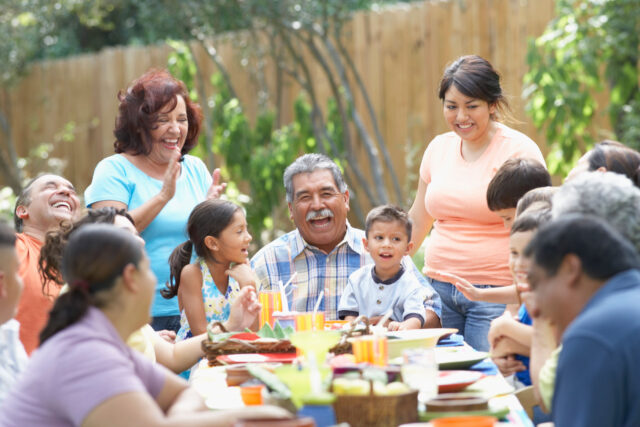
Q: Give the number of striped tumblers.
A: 3